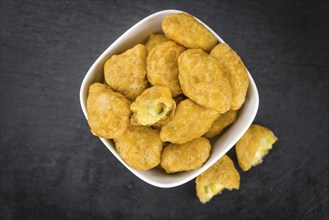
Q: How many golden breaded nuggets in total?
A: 14